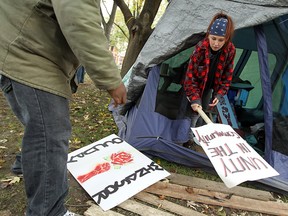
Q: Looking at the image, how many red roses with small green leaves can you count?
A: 1